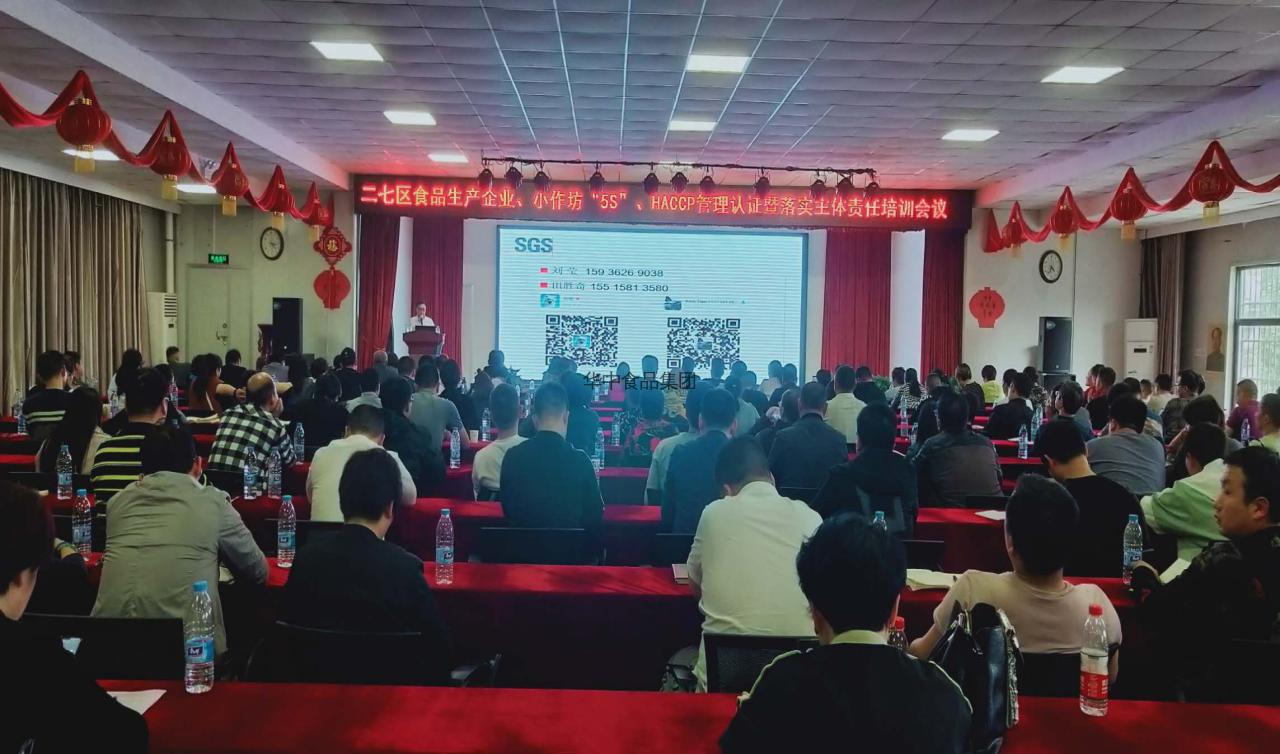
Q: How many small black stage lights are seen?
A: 11